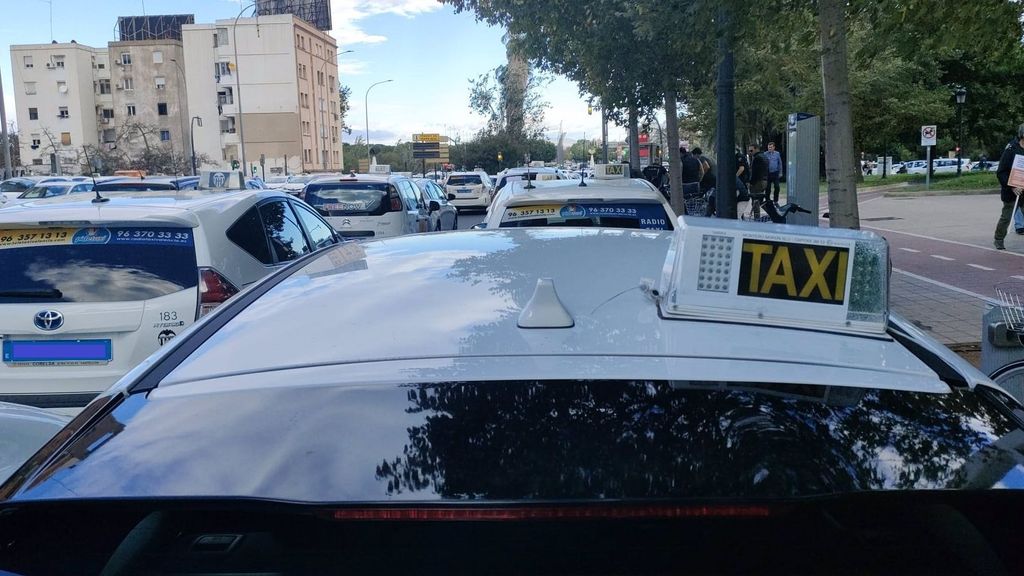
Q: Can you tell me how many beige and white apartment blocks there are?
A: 3